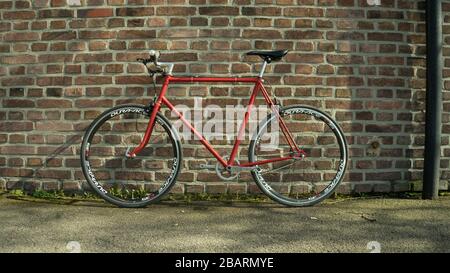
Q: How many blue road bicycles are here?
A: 0